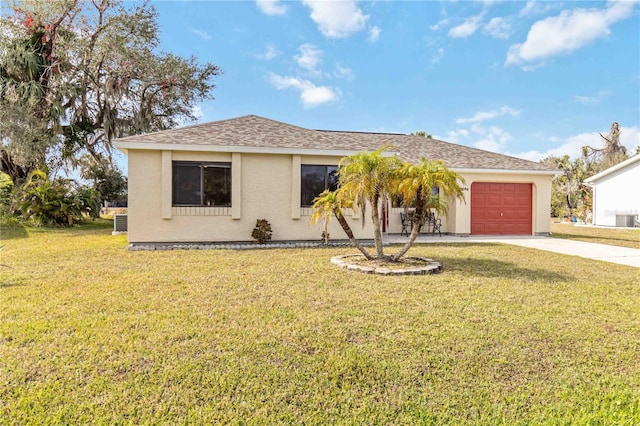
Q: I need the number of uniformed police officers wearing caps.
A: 0